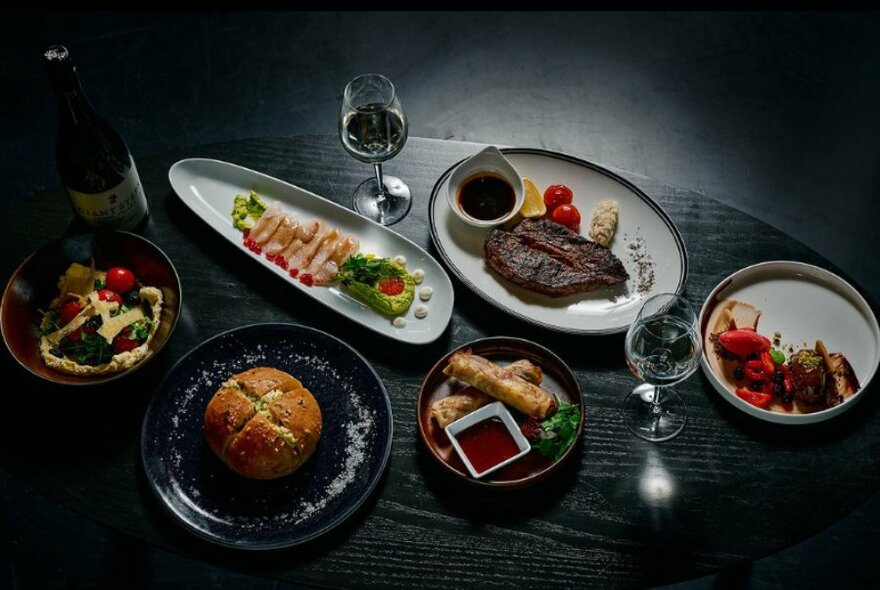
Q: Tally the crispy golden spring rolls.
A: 2